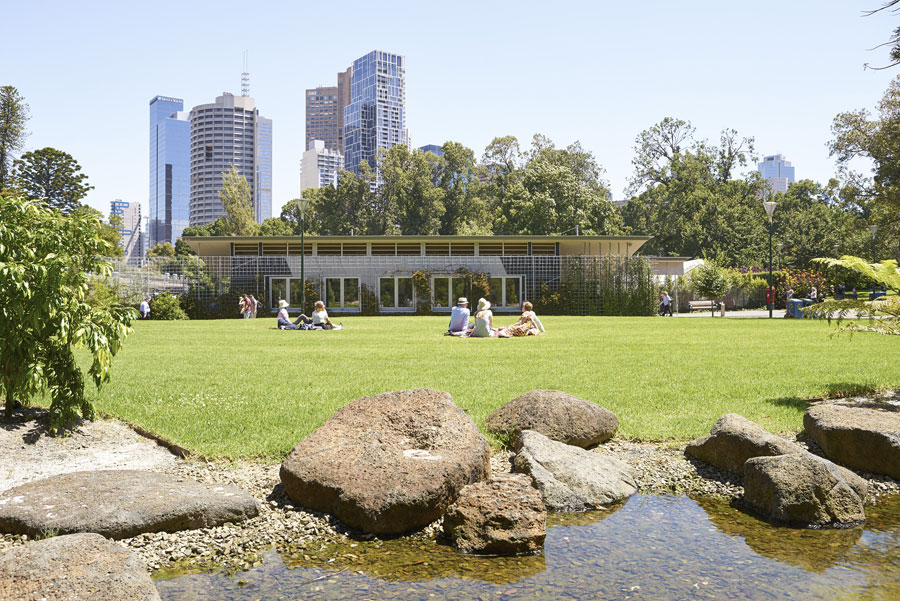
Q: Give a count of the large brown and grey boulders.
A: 9